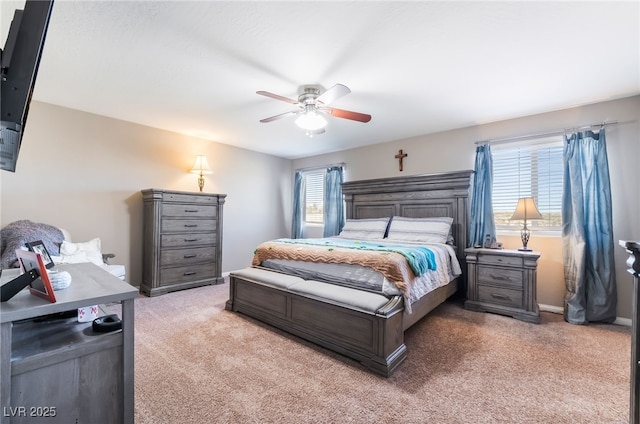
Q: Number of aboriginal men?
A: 0